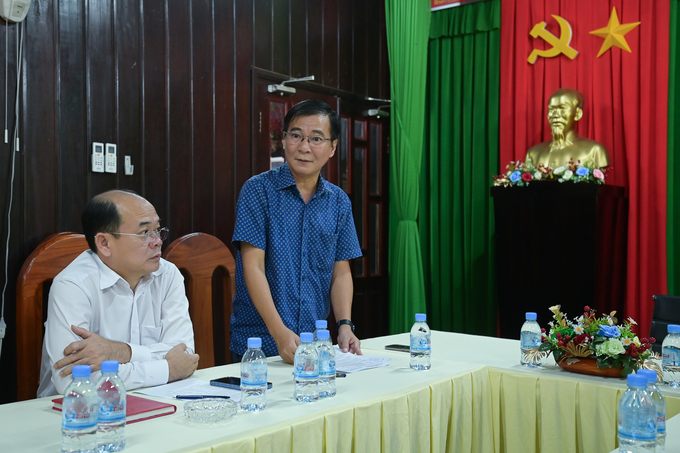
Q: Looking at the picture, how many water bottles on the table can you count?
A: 11